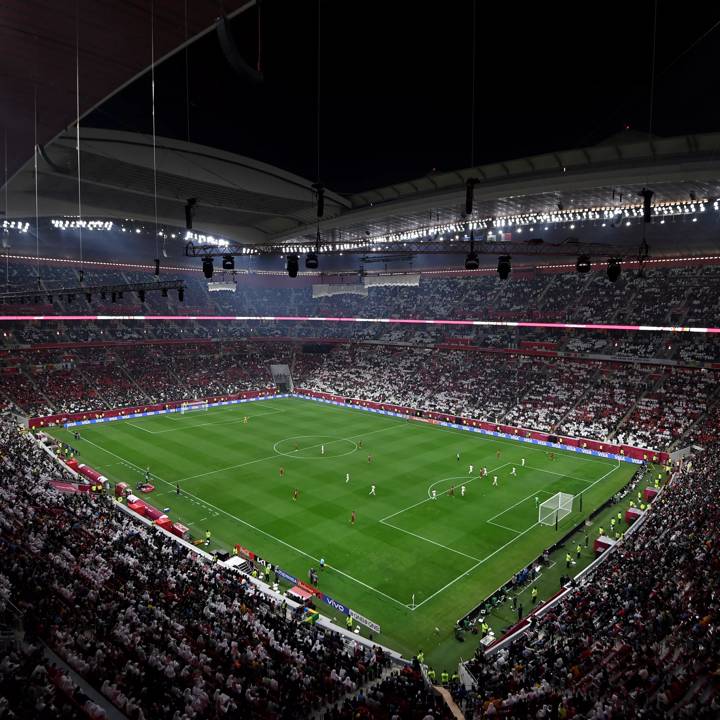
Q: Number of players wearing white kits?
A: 10